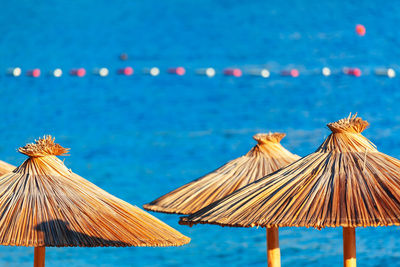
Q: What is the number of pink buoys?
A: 8